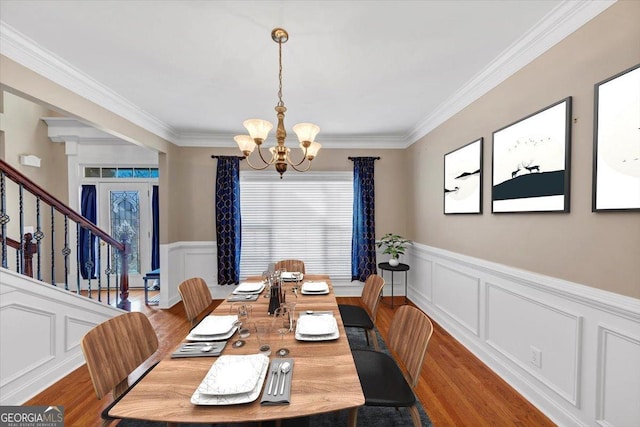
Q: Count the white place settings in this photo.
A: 6